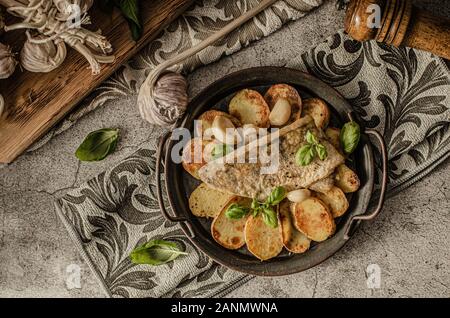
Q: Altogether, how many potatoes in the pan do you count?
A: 13